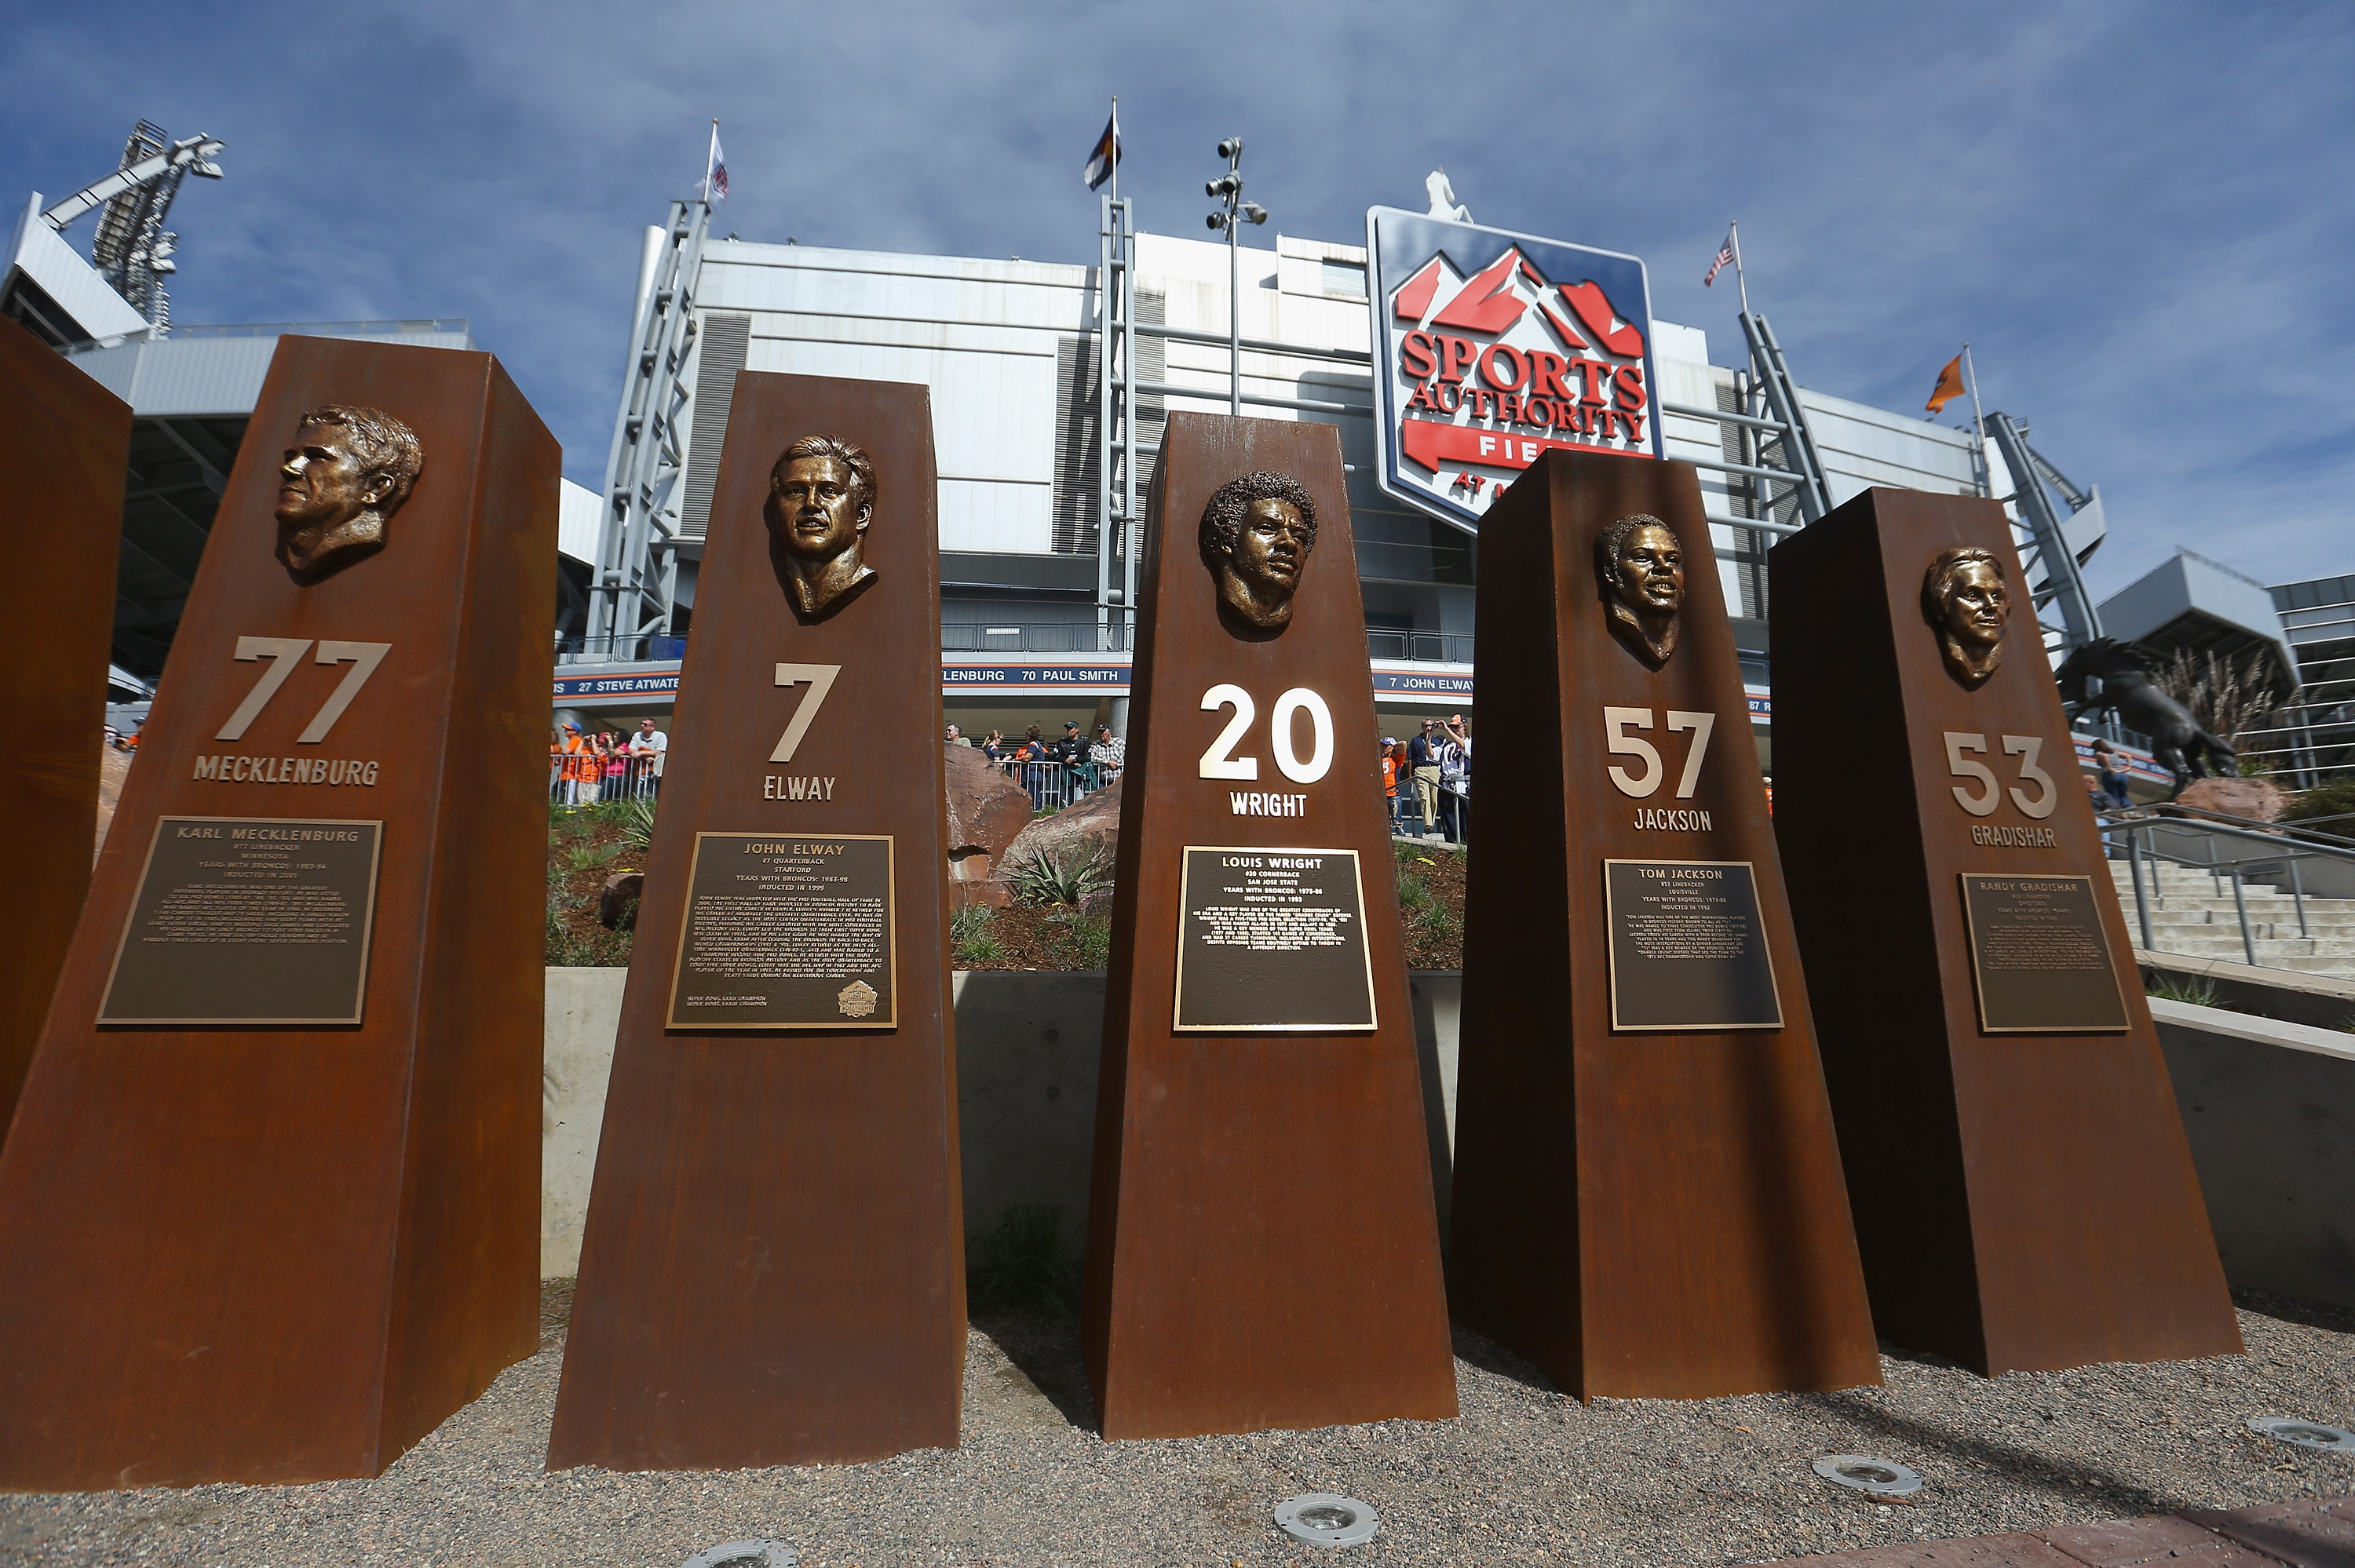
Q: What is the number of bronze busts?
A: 5